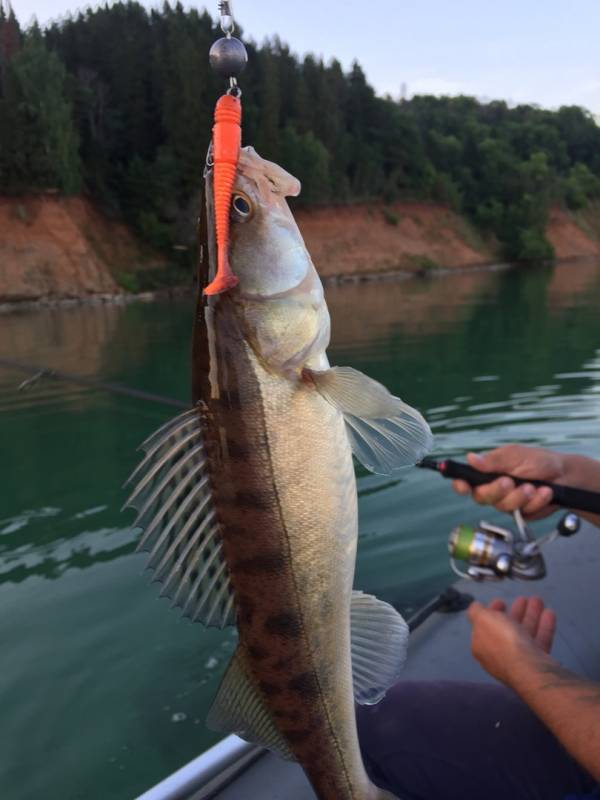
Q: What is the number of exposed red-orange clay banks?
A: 3